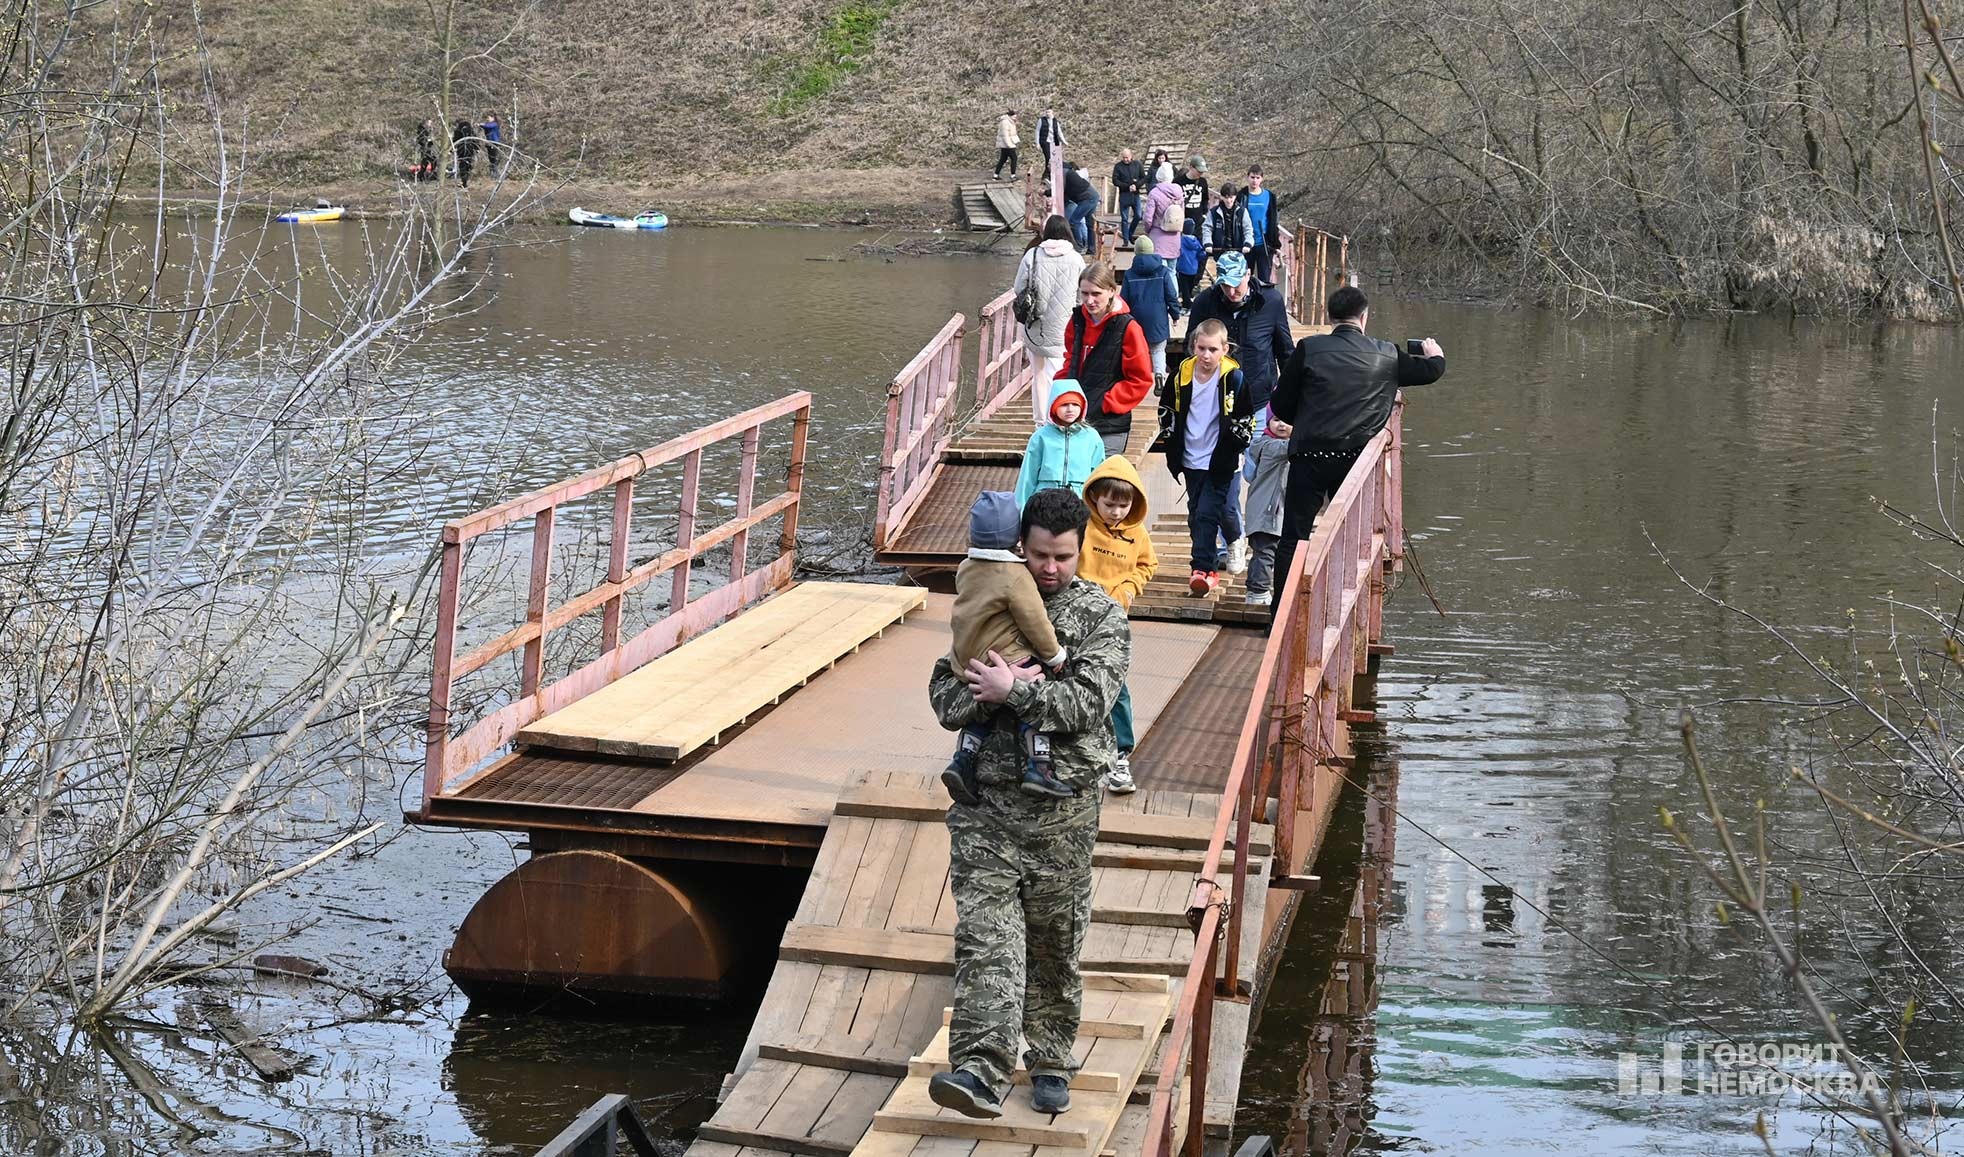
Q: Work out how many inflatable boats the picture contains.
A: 3